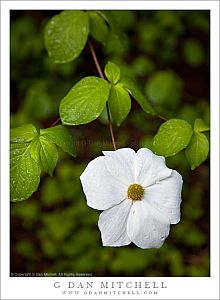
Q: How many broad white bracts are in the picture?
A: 6